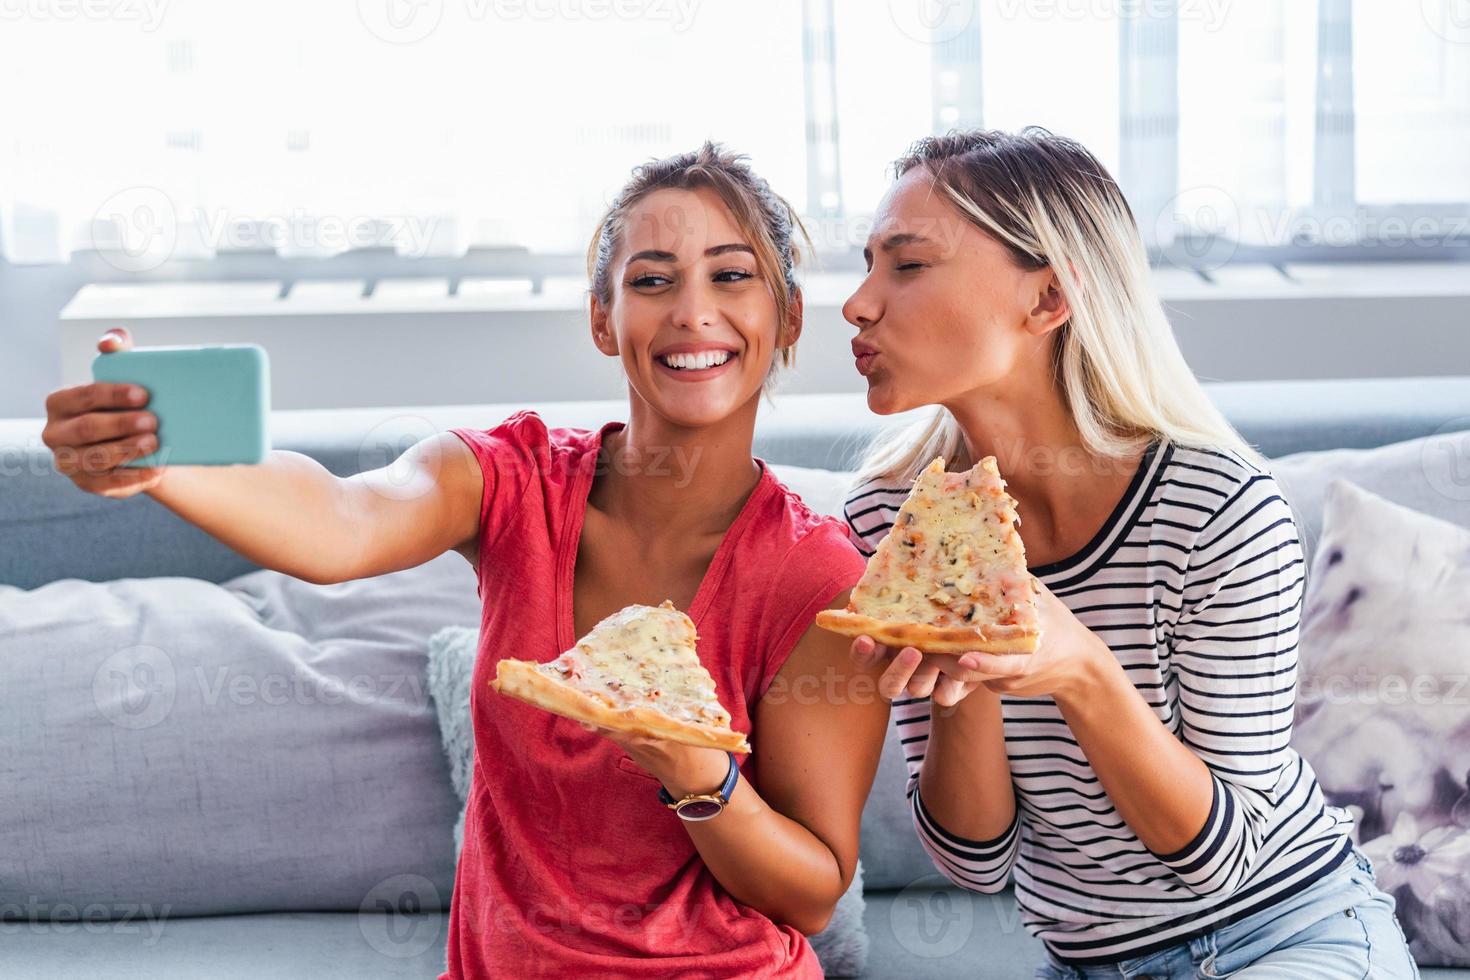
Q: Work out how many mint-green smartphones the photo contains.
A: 1